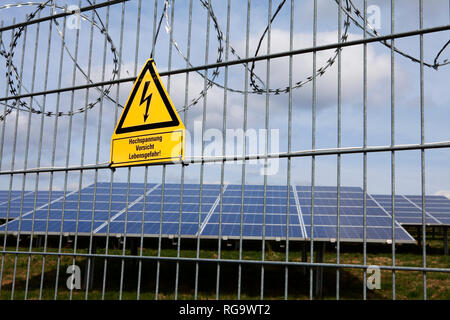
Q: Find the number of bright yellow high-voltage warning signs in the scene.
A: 1